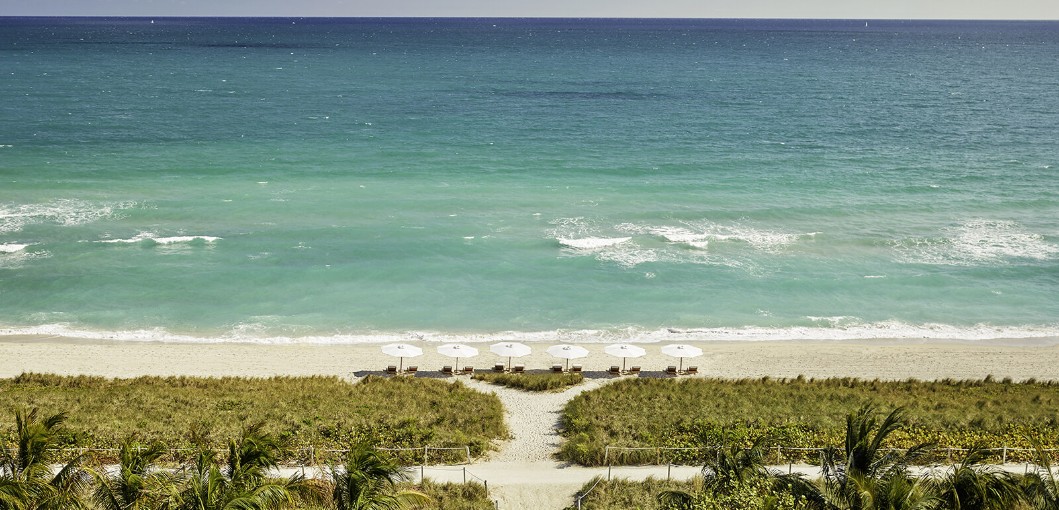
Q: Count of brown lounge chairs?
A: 12